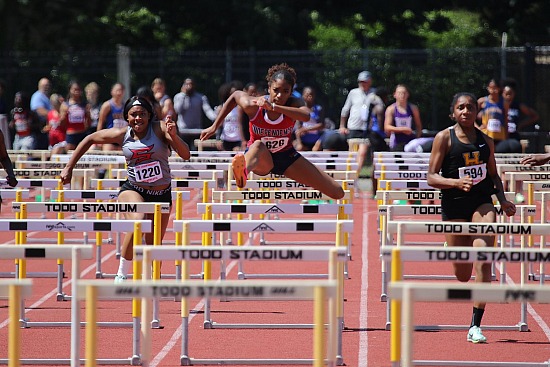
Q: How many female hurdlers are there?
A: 3